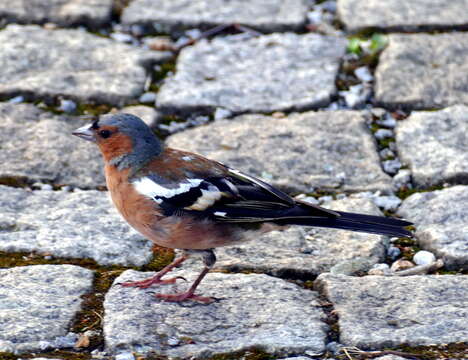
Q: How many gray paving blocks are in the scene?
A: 15